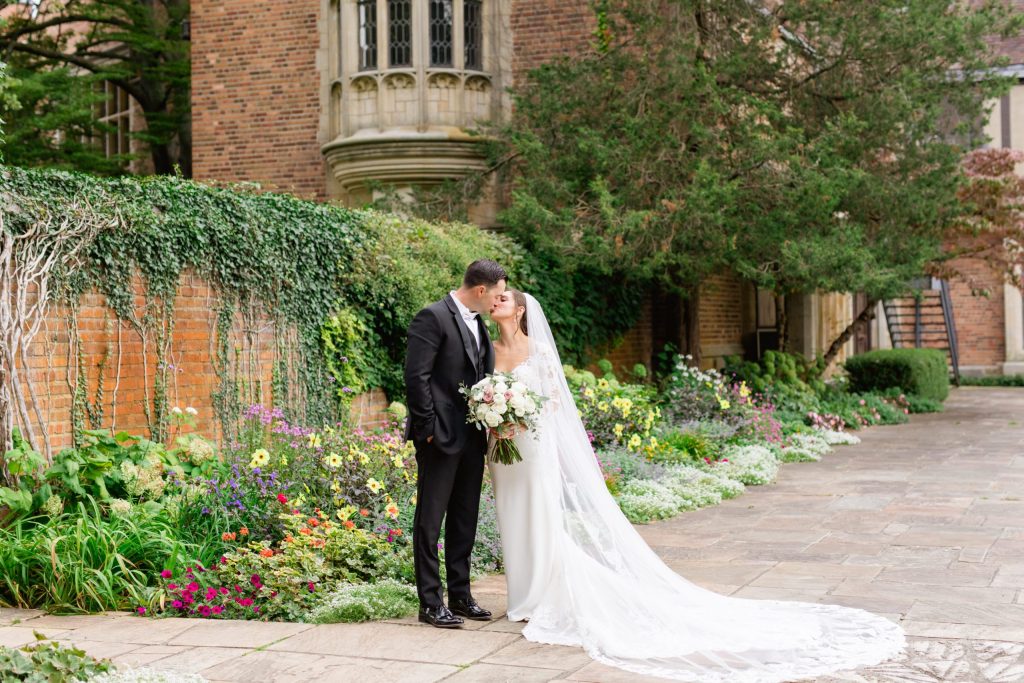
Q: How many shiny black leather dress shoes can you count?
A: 2